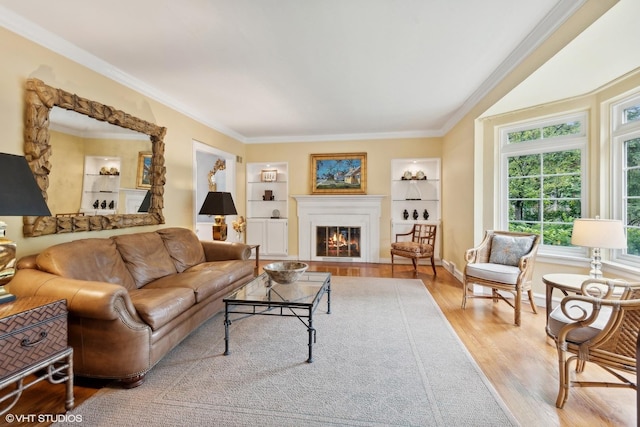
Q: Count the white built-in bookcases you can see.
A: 2